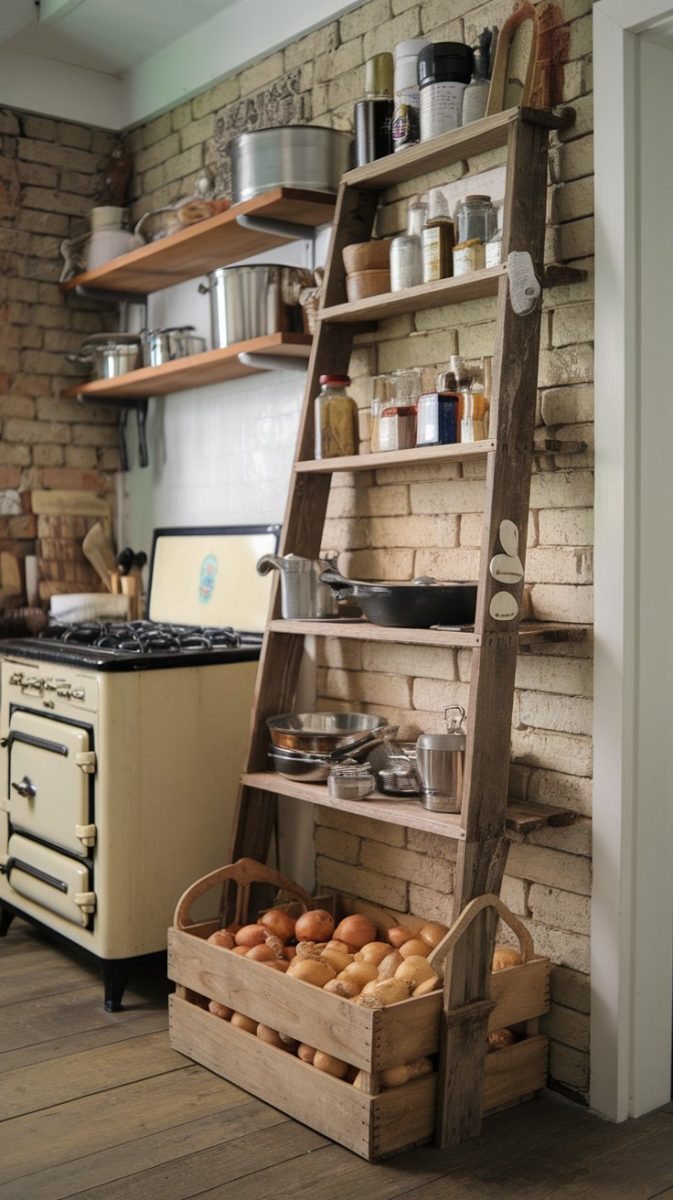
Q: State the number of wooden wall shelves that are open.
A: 2